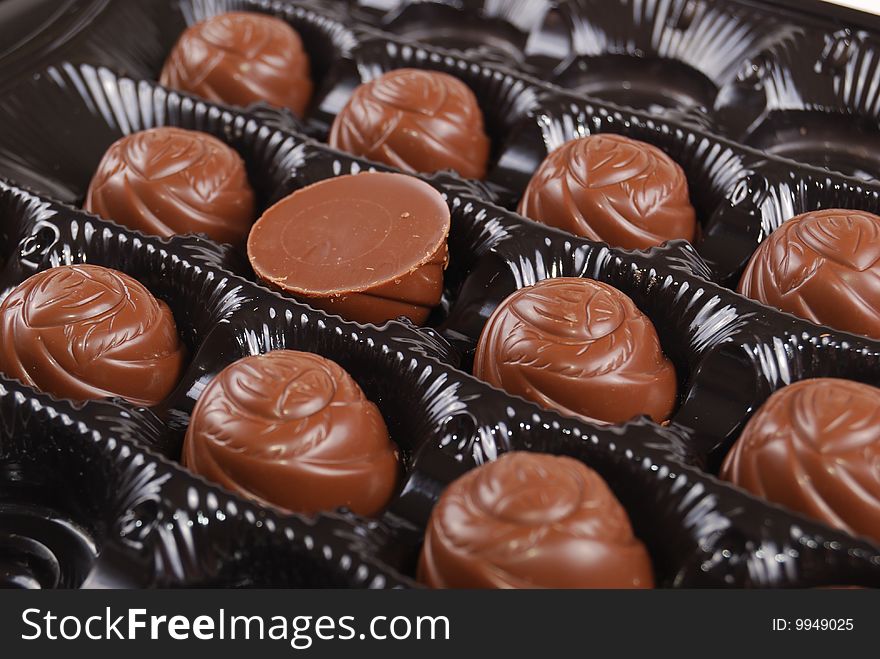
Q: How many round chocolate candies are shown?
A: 11